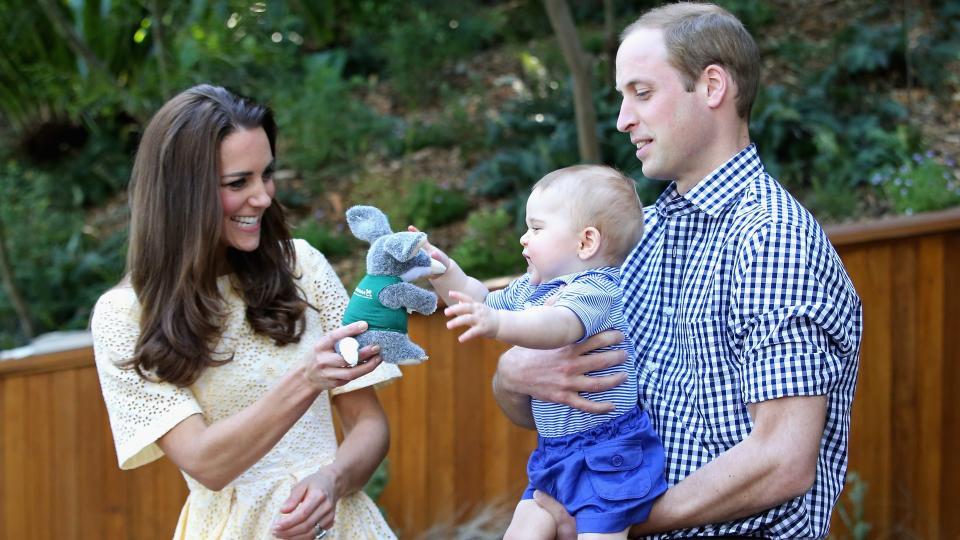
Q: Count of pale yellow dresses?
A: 1